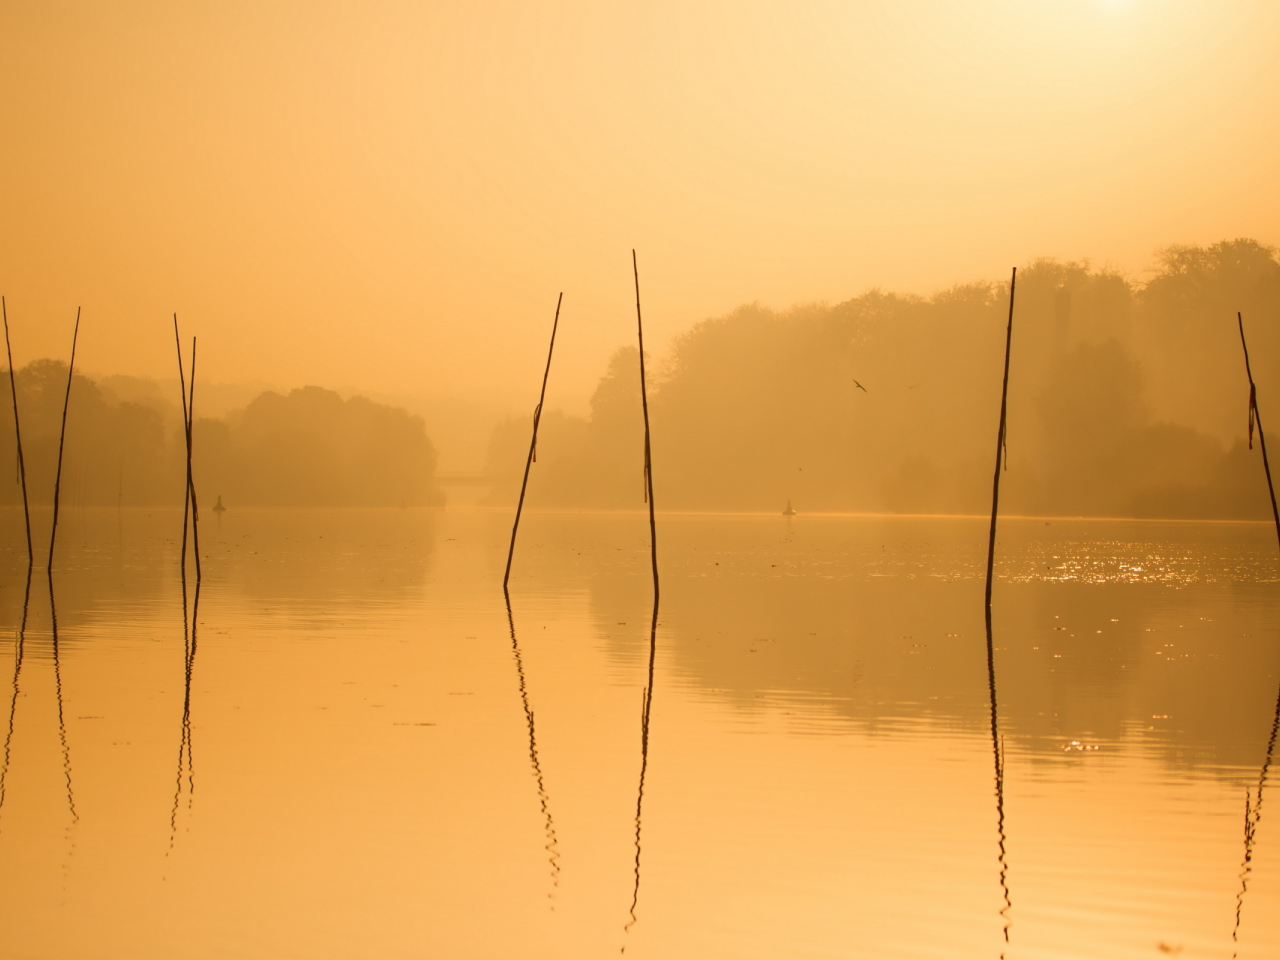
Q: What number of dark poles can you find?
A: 8